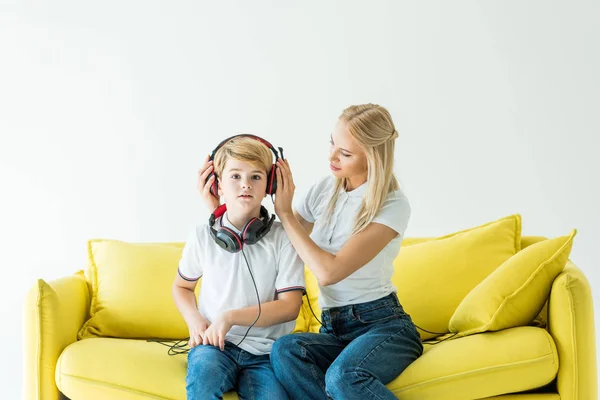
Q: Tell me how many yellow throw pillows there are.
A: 3